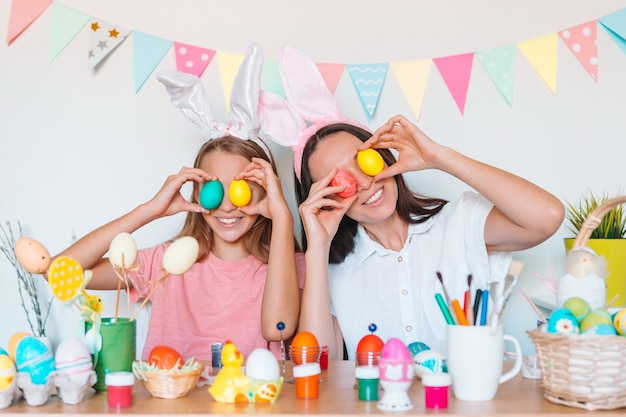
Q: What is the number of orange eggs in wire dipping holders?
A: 2